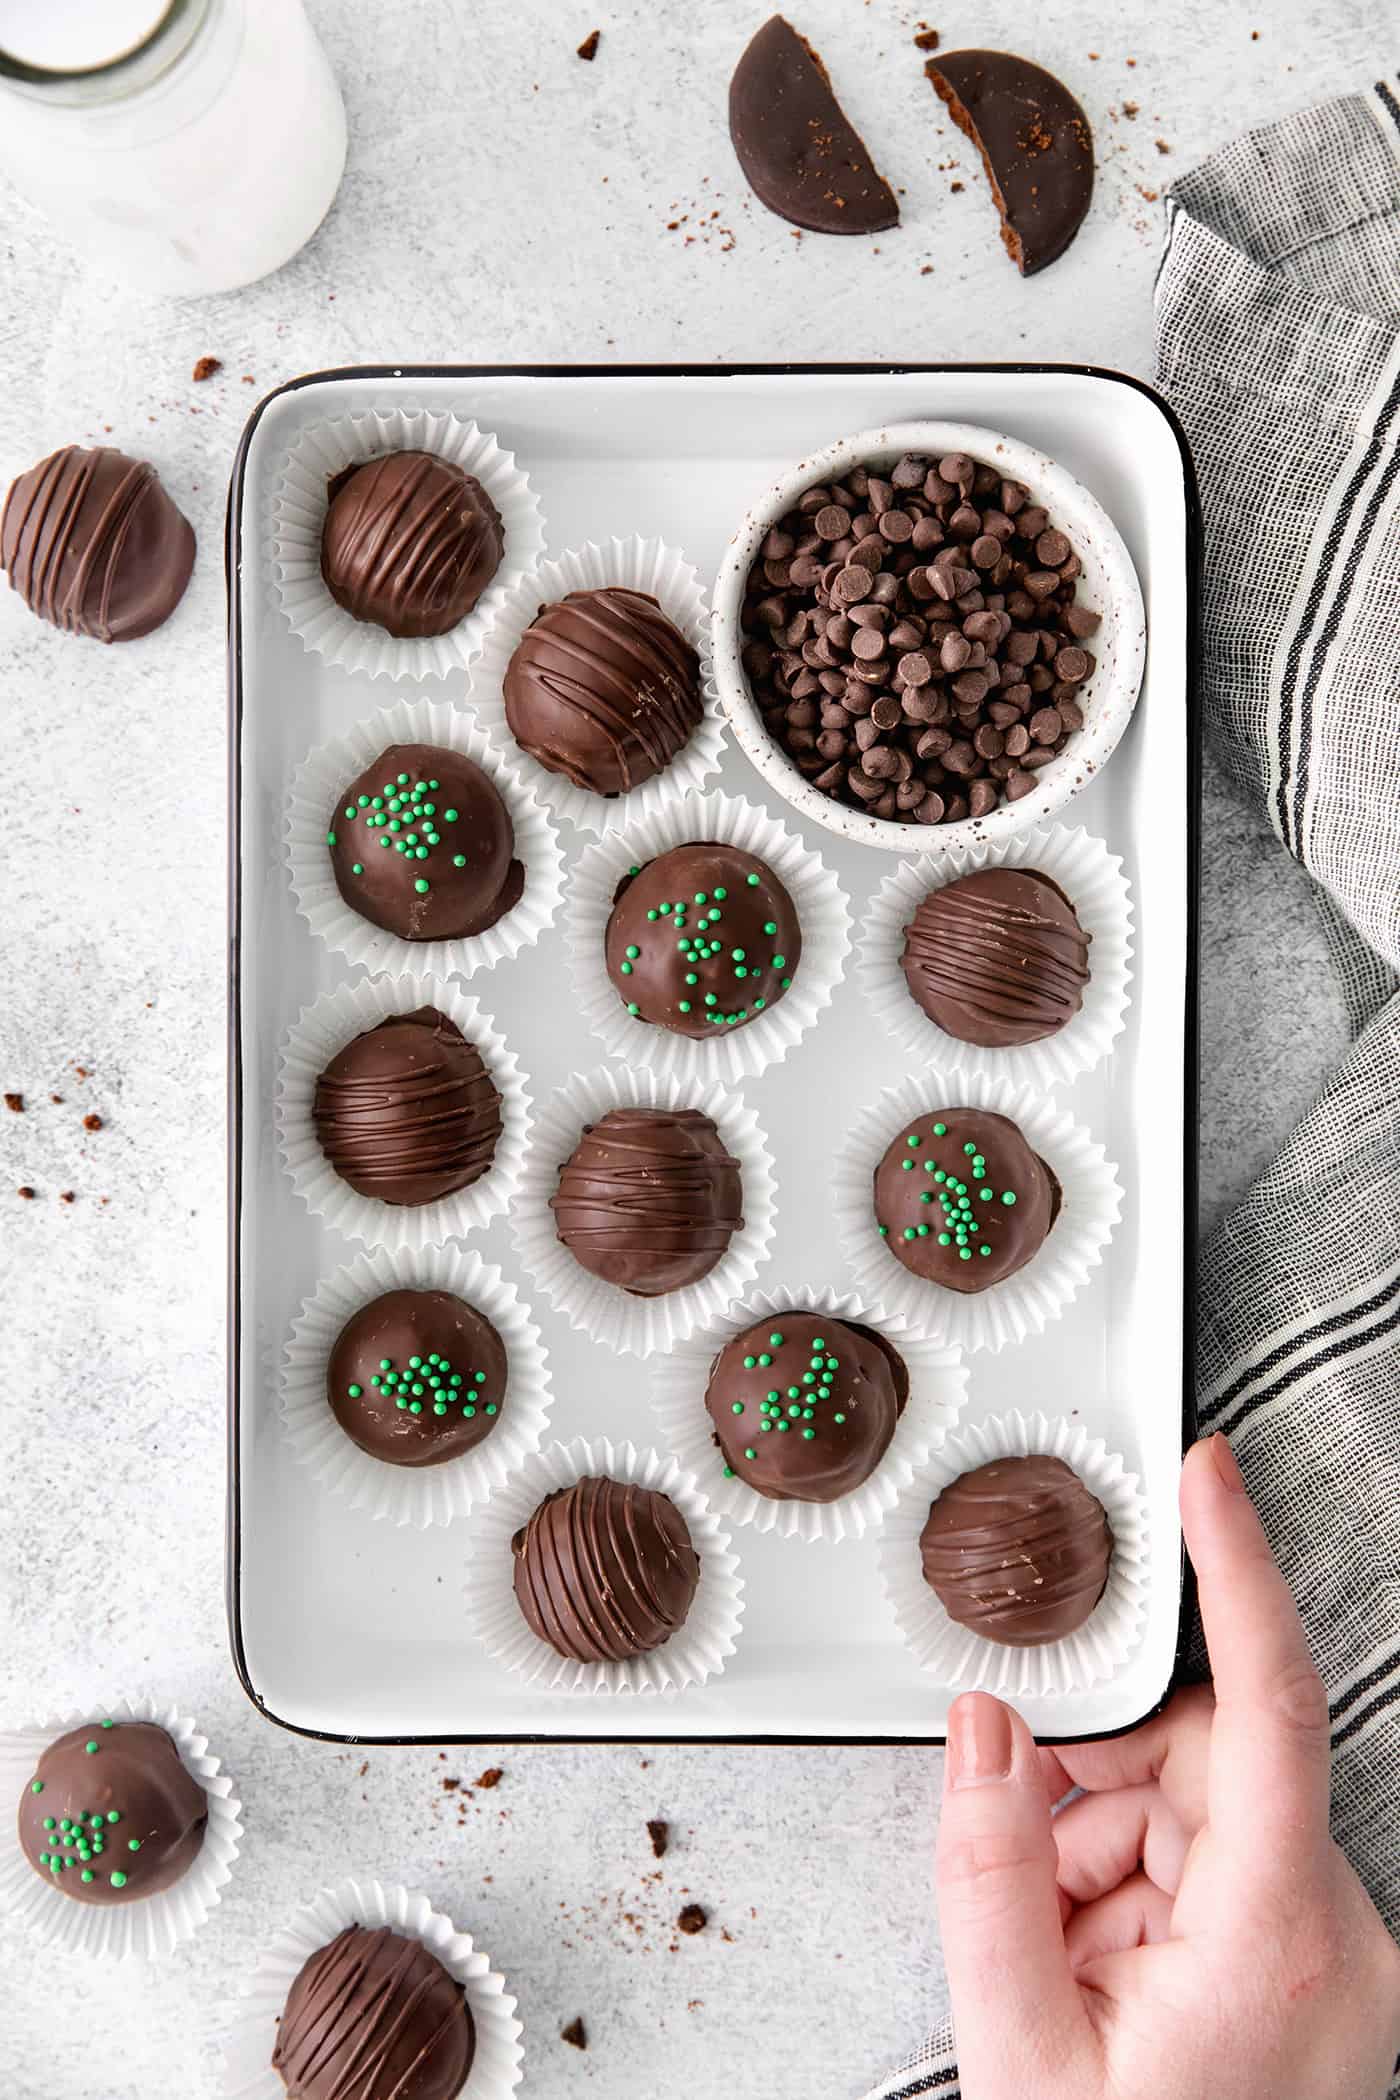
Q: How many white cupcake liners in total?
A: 14